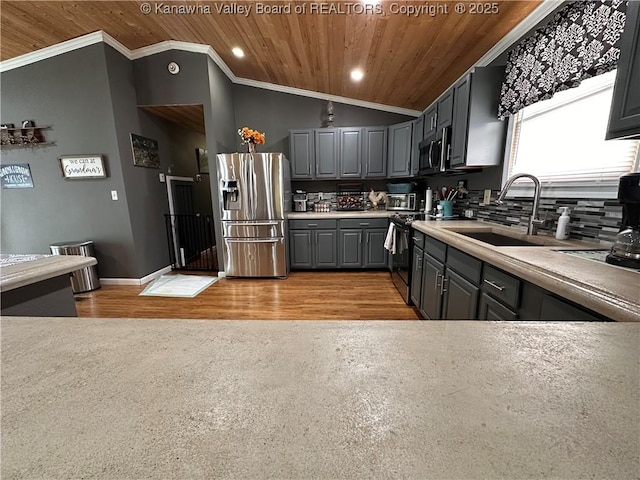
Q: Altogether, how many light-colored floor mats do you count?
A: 1